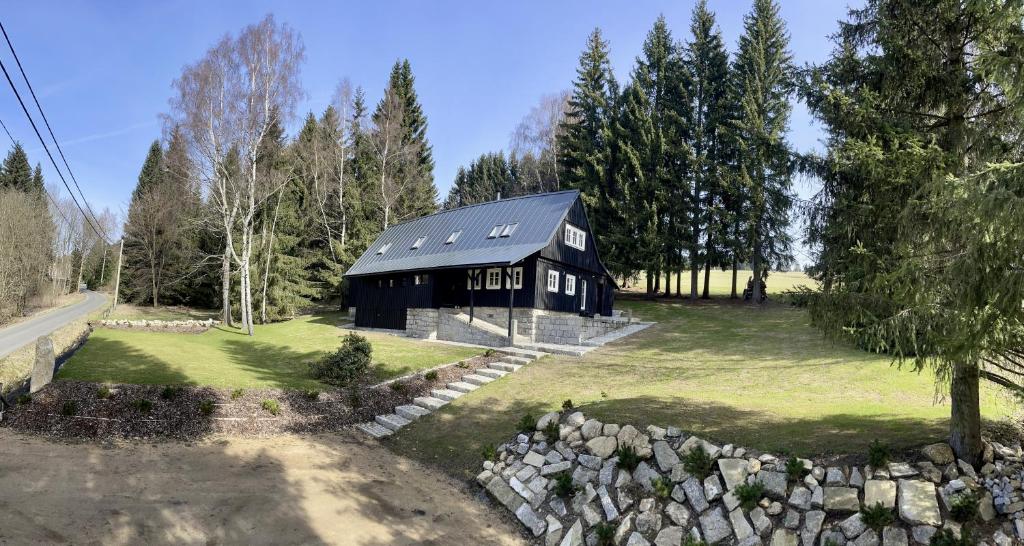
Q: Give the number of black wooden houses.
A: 1